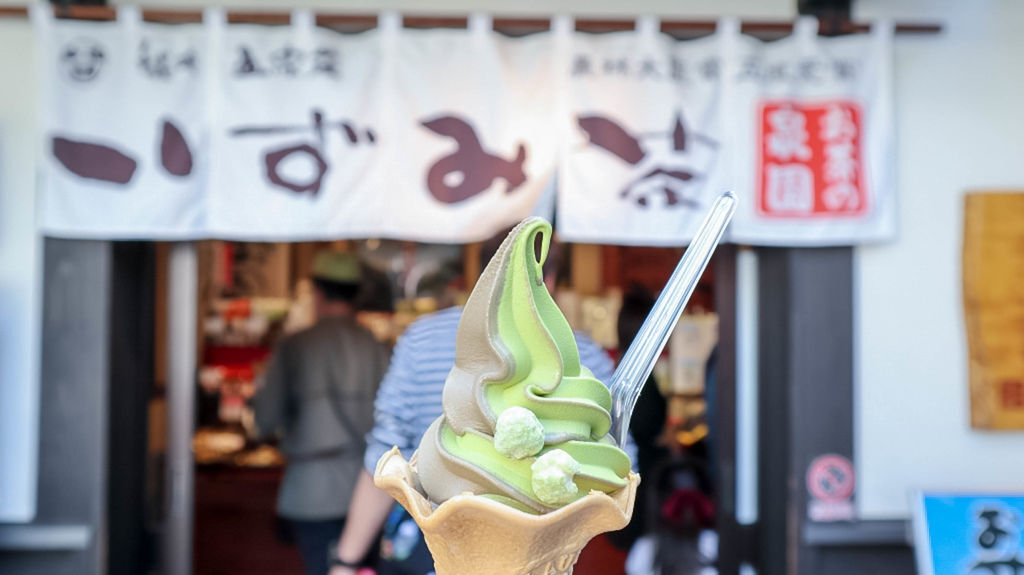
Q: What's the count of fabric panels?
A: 5